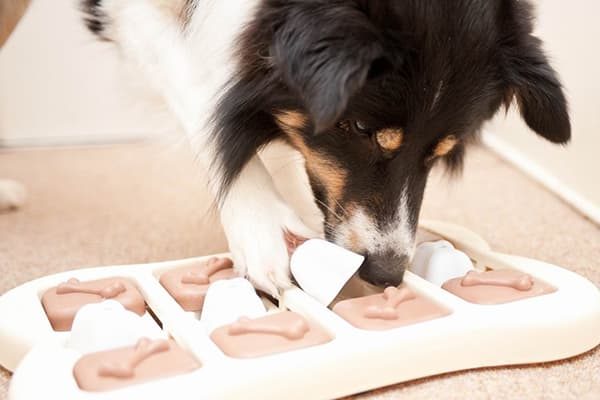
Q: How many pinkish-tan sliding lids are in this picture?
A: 6